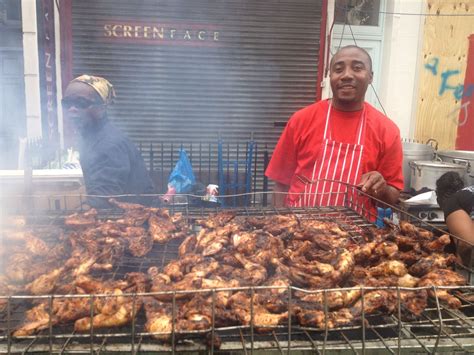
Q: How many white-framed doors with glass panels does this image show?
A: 1